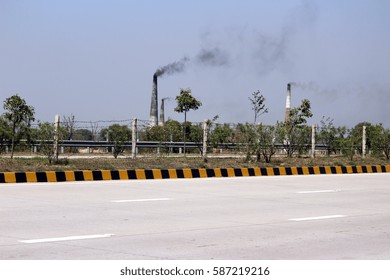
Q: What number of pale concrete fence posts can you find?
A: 5